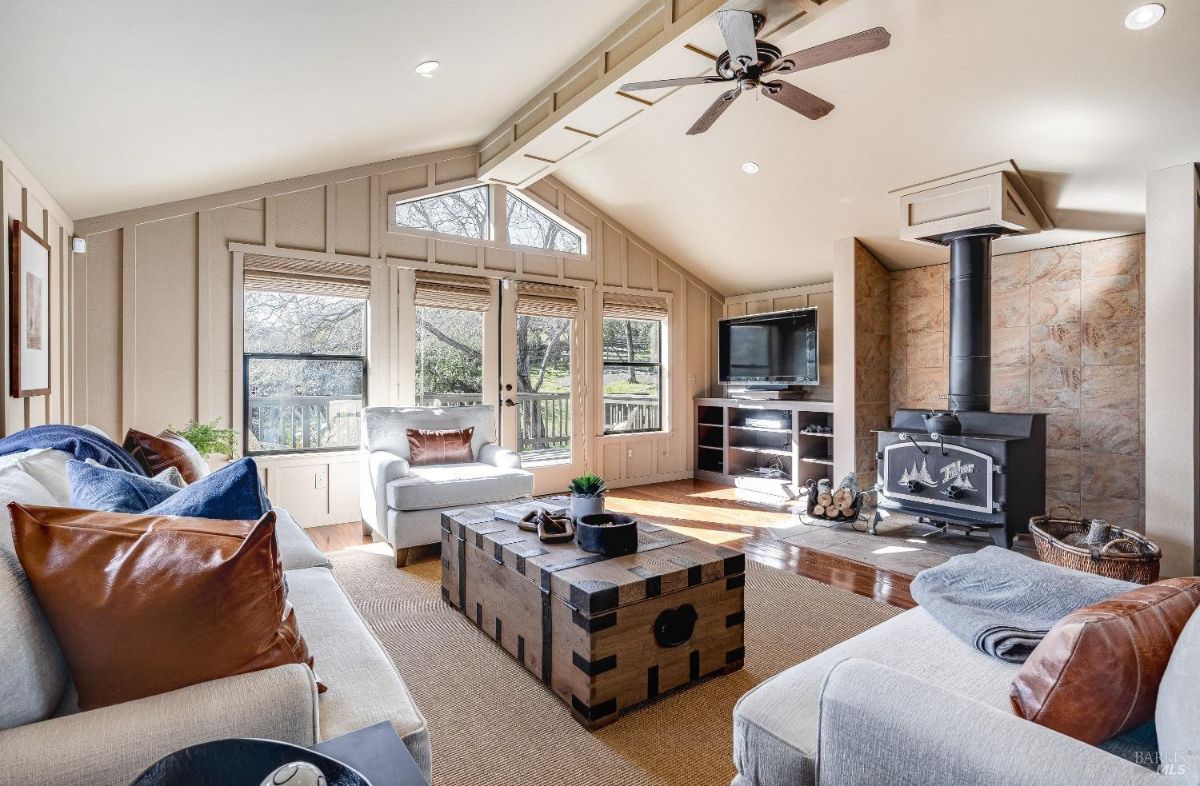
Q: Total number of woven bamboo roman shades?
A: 4